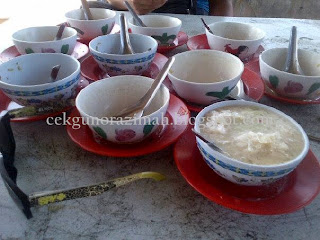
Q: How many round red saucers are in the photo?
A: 10